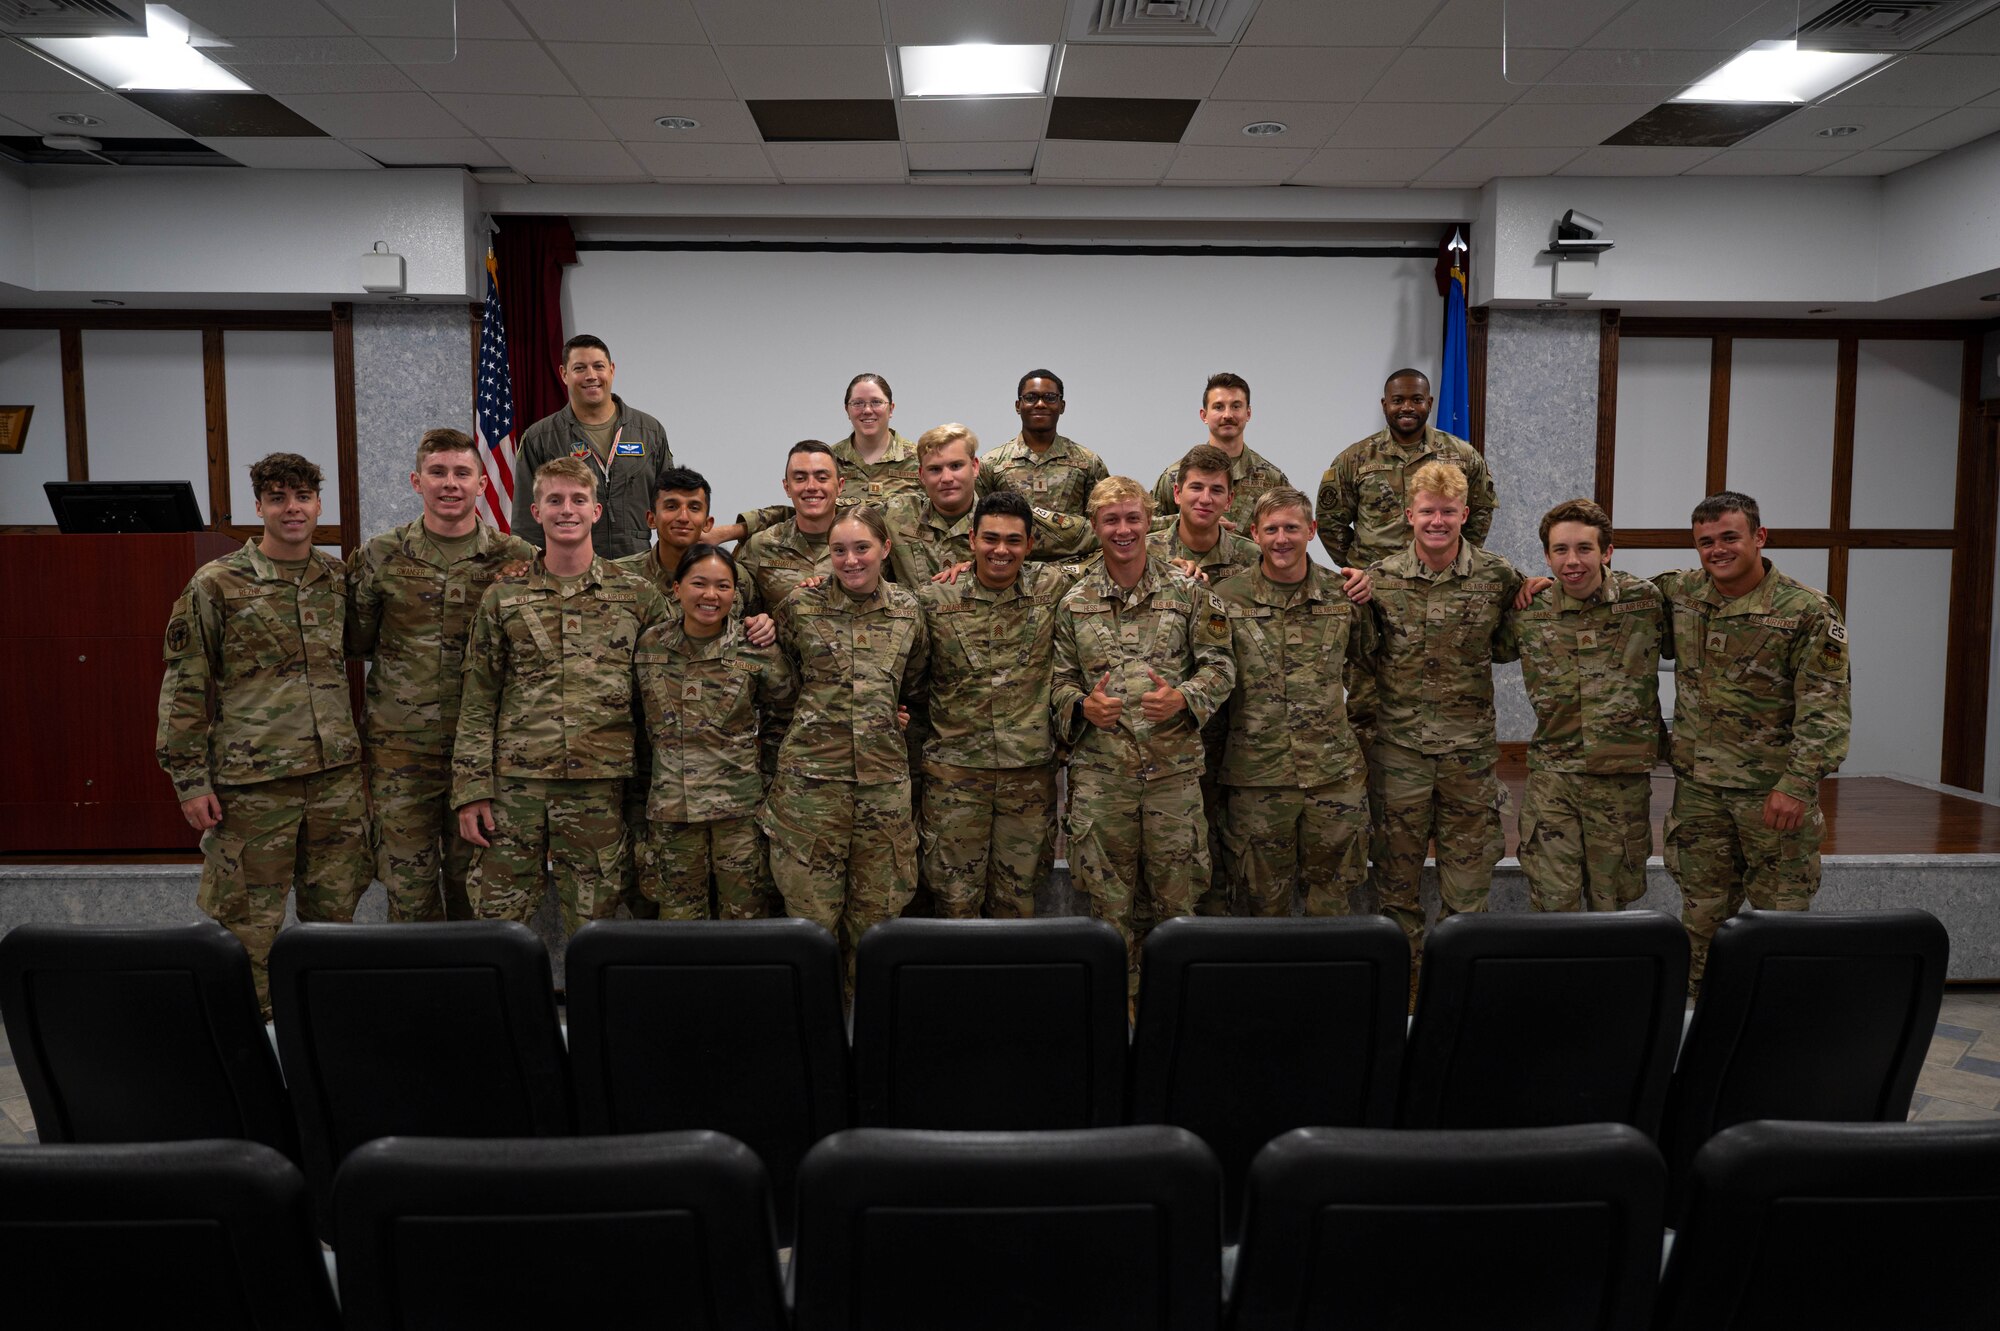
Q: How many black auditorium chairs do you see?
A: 12